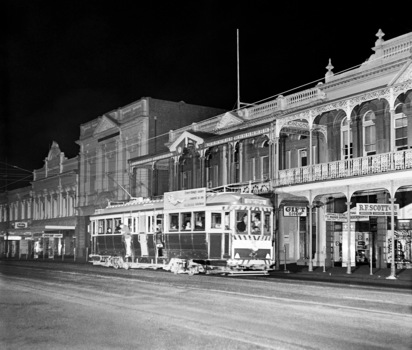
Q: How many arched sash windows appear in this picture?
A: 3